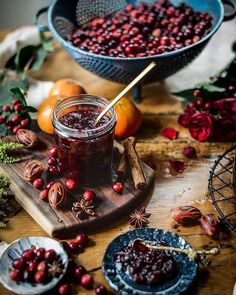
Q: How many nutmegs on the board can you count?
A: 3